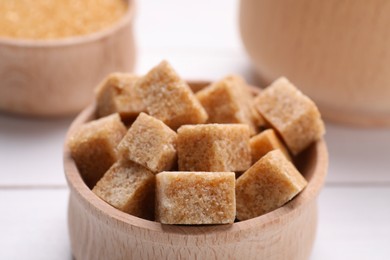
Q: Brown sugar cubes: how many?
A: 11